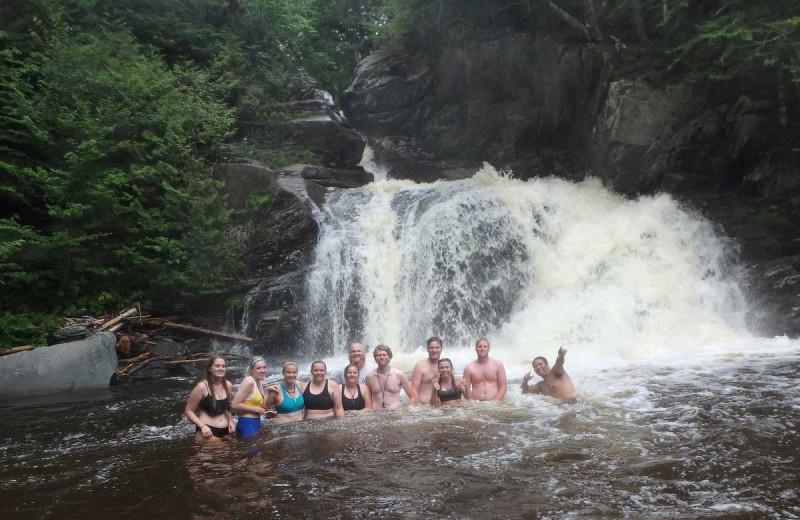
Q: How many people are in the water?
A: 11